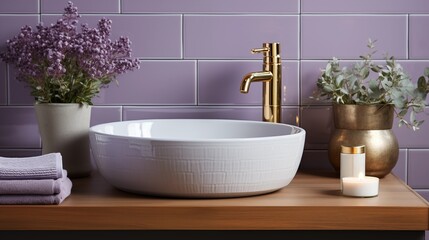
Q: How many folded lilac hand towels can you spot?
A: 3